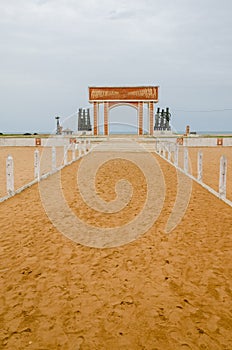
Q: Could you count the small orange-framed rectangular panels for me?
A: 4